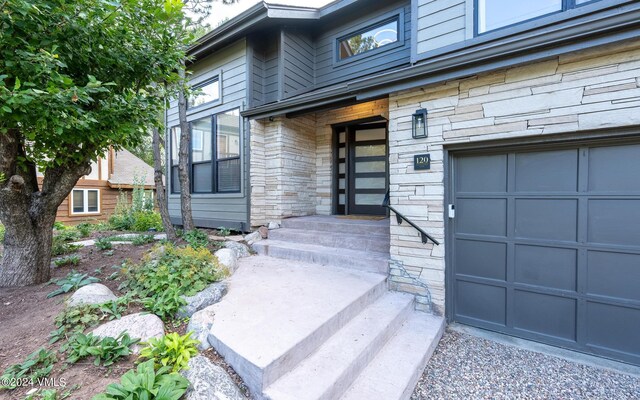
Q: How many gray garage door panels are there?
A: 12